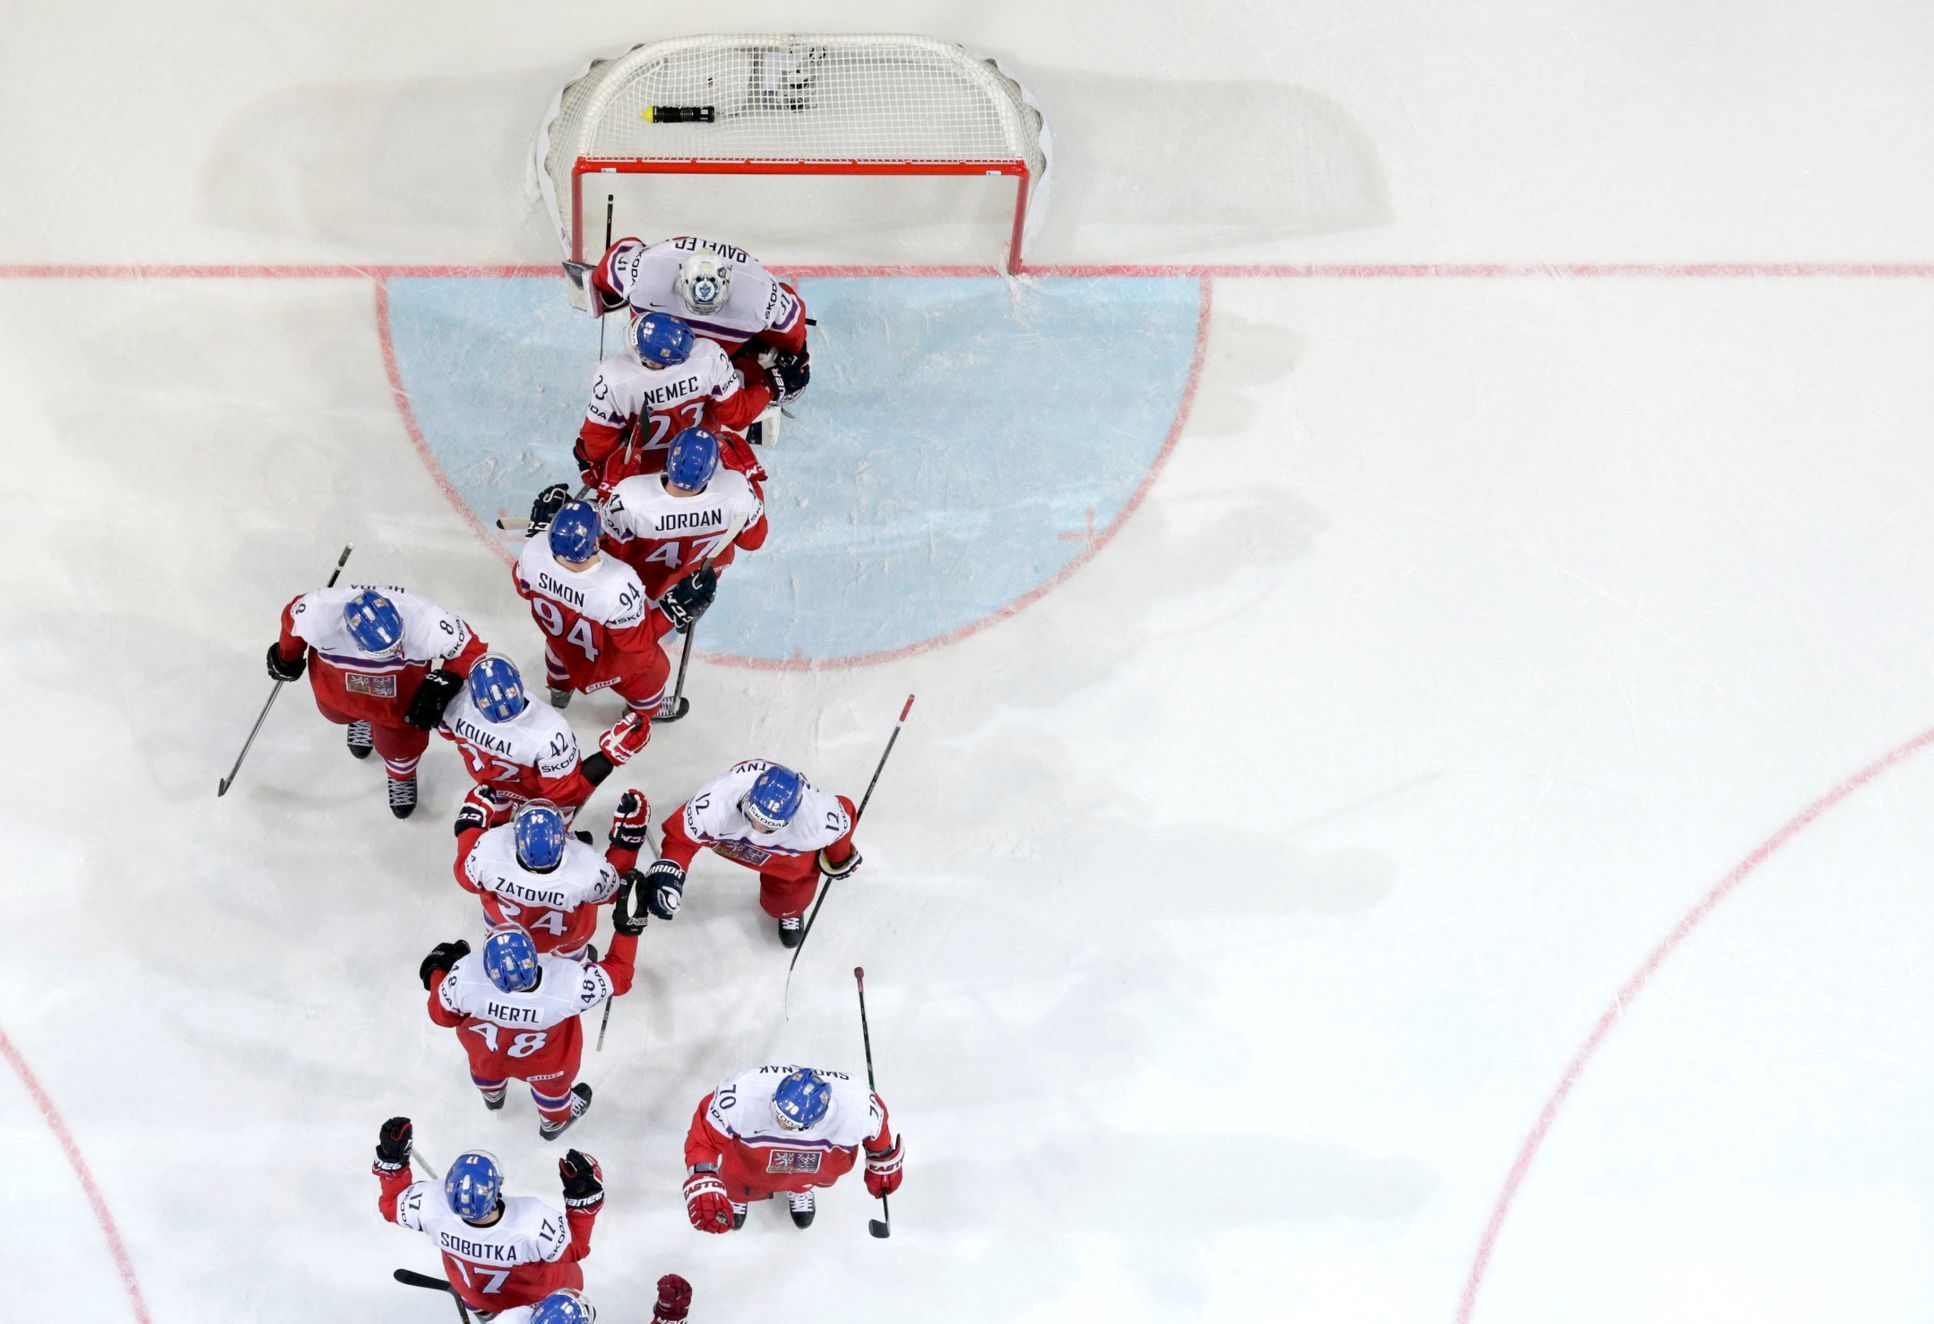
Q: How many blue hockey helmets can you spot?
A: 11